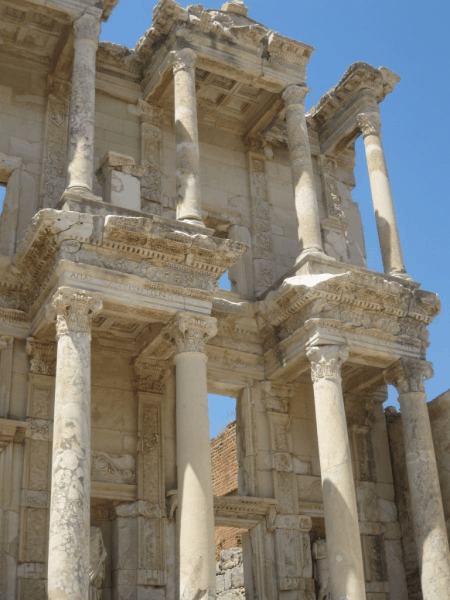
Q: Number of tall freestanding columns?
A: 8